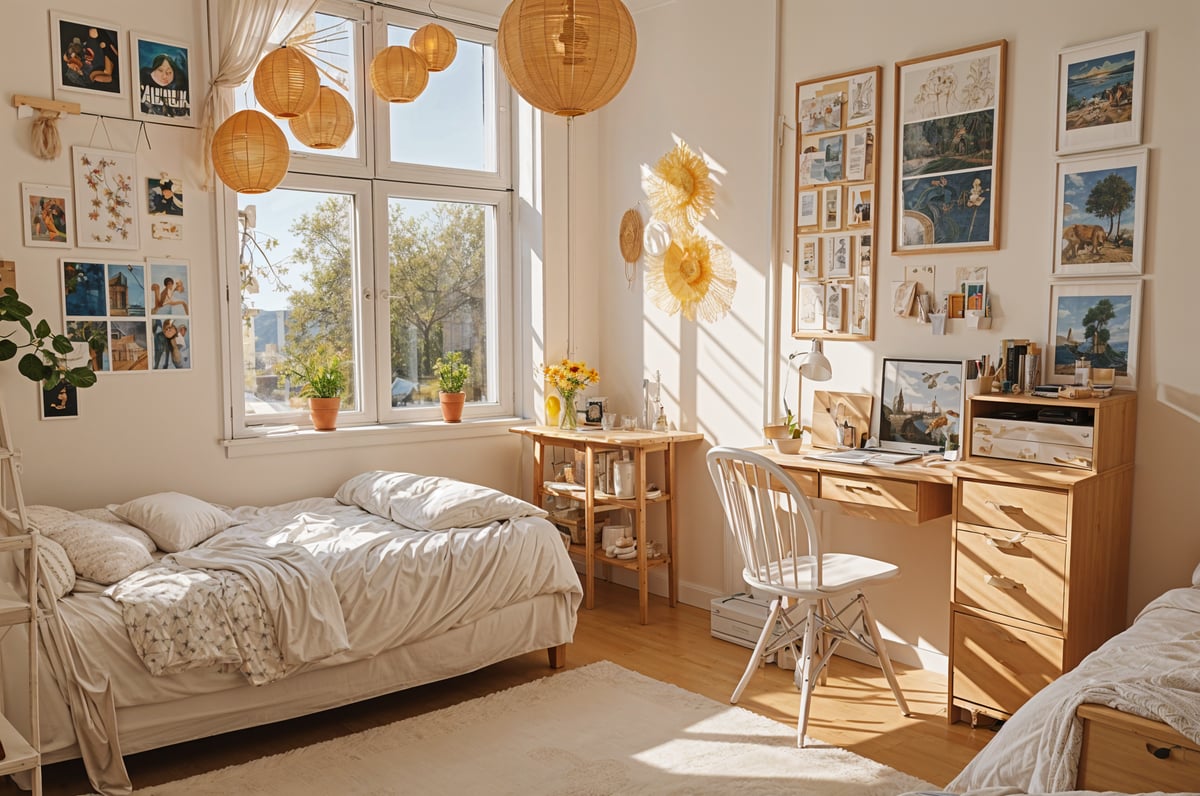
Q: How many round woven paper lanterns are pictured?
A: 6